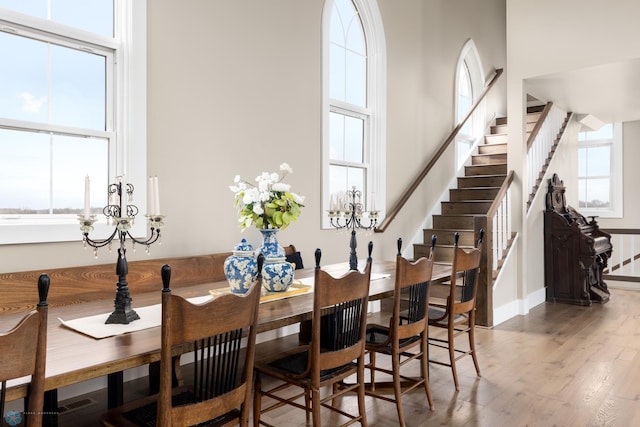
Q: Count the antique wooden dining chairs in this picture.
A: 5